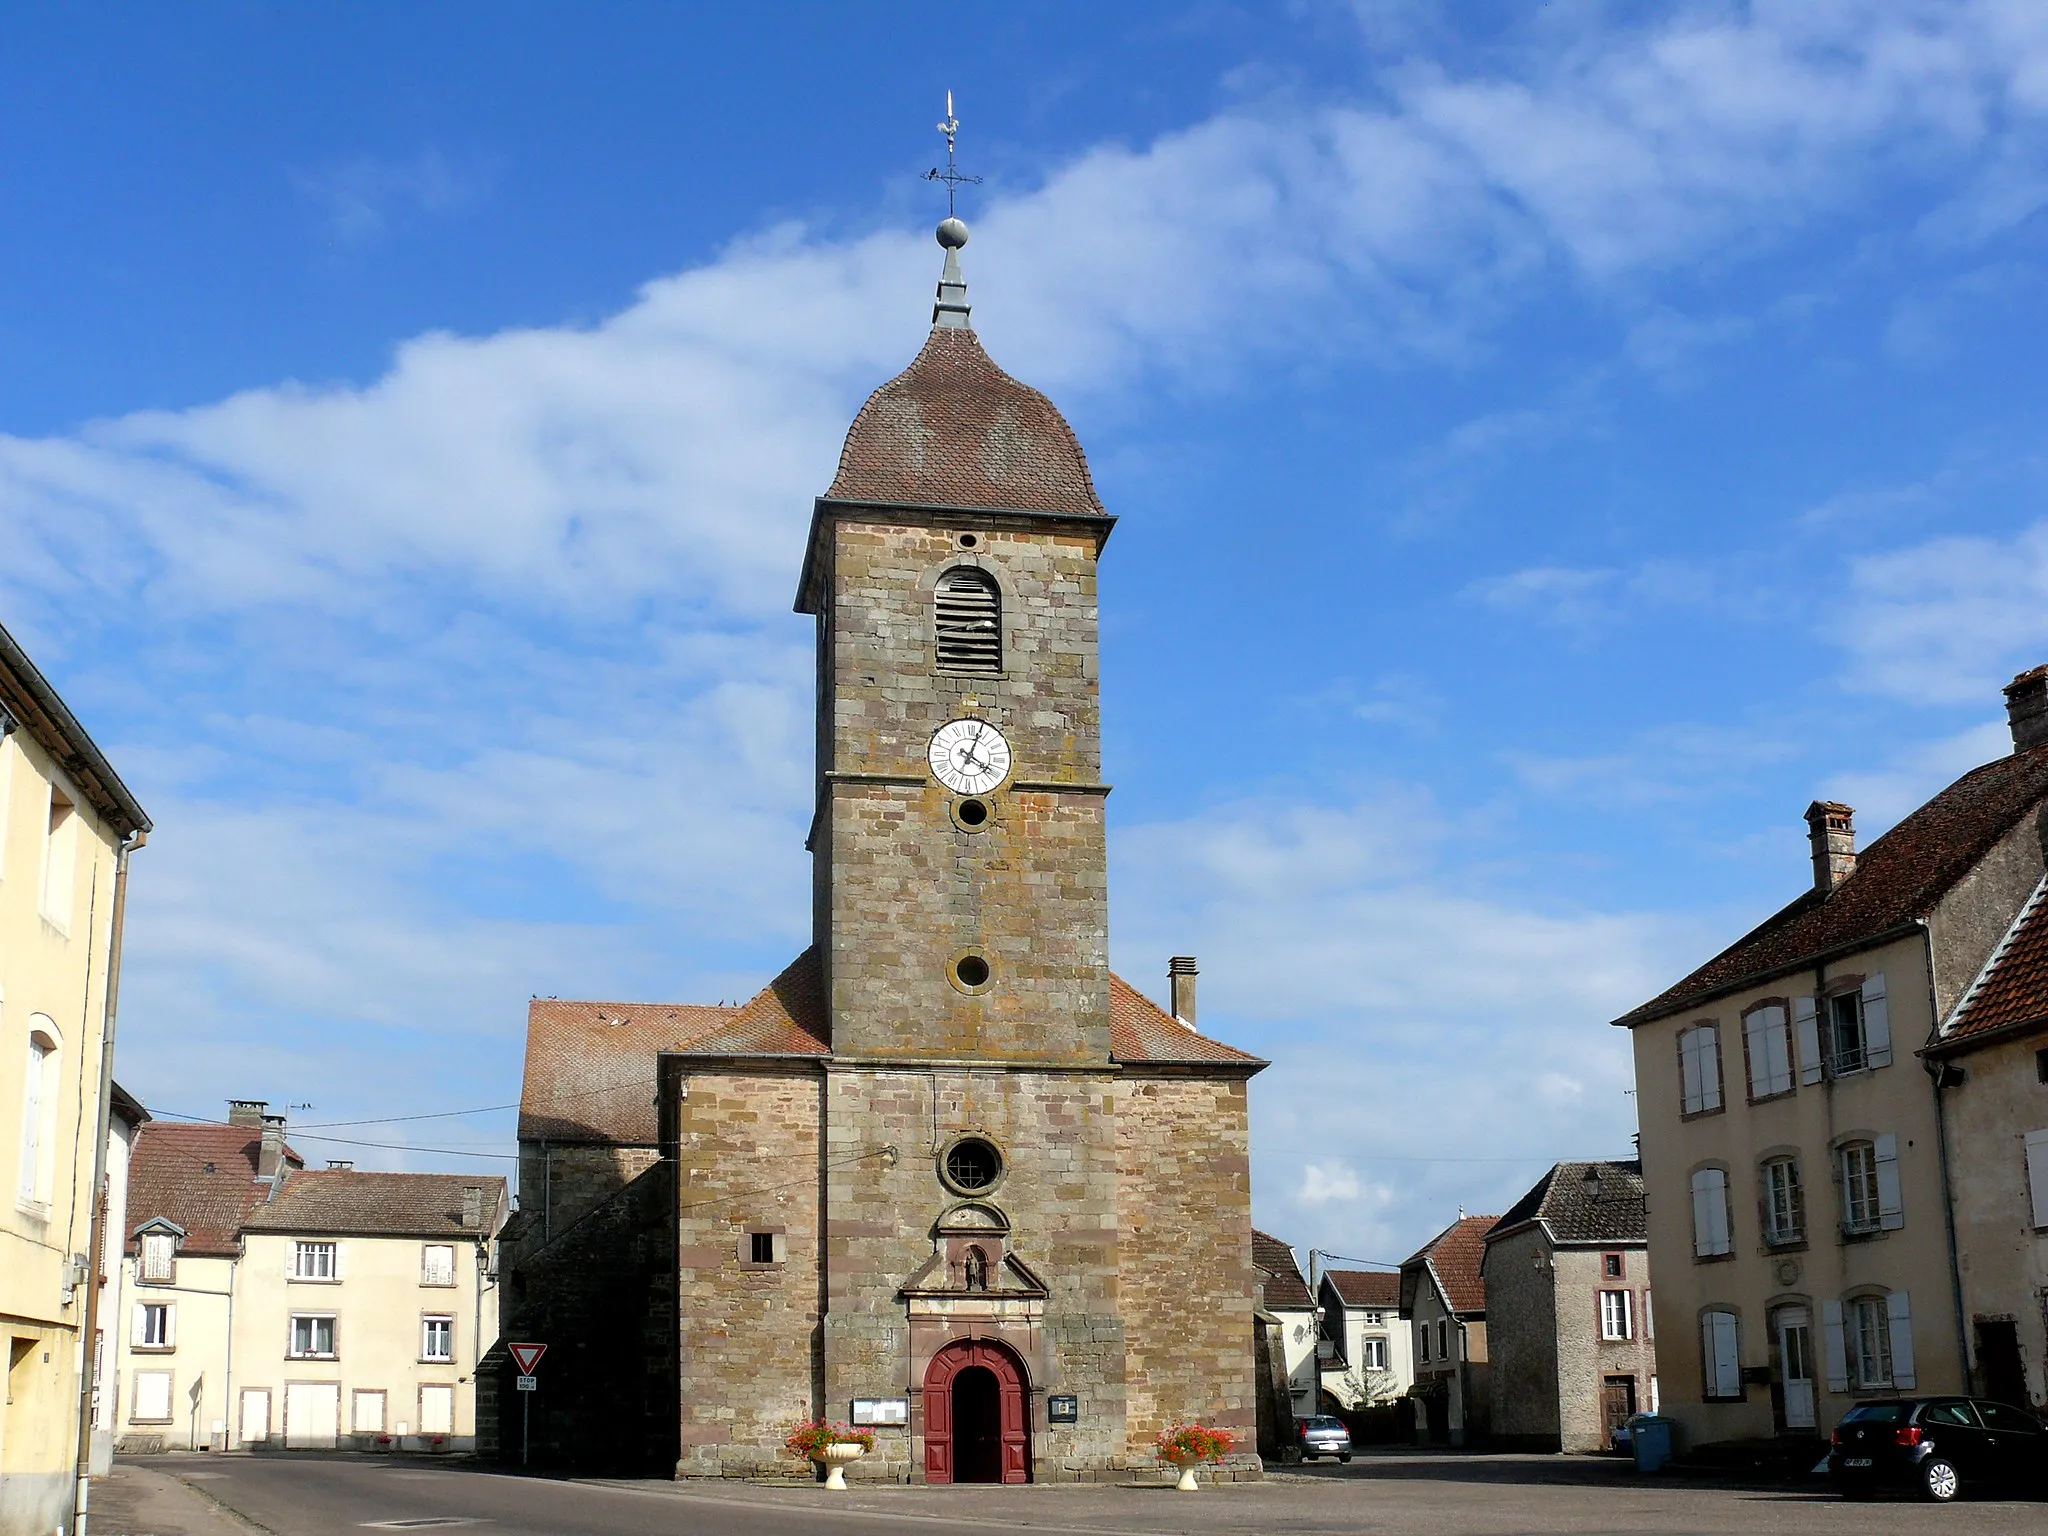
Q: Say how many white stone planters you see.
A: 2